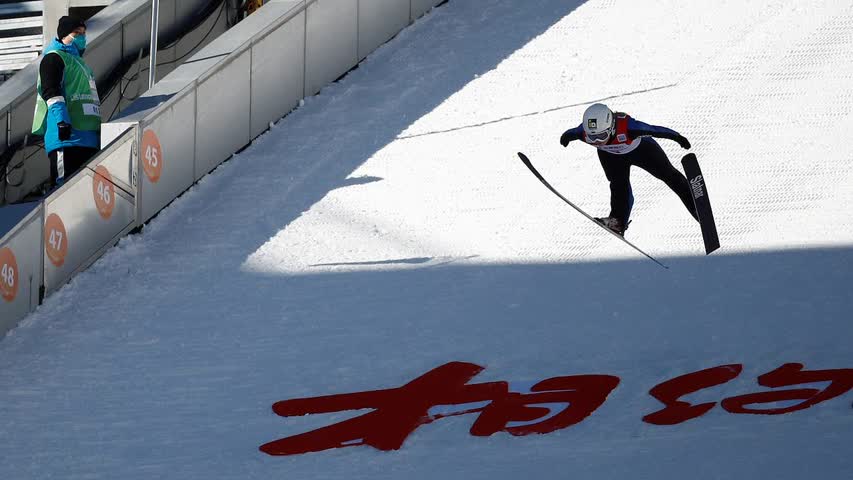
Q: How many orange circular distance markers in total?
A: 4